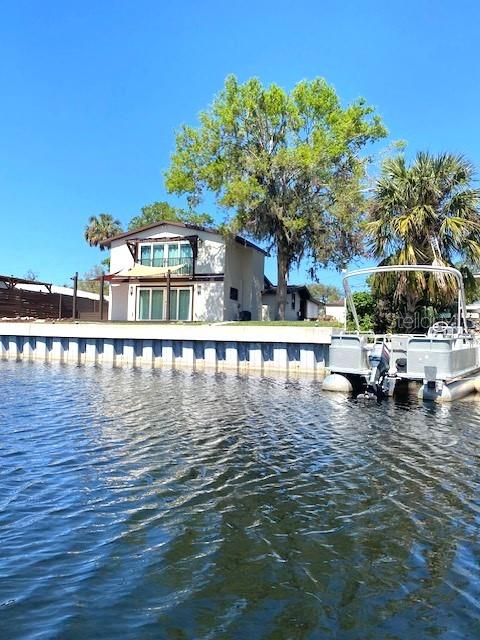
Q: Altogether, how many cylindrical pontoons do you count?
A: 2